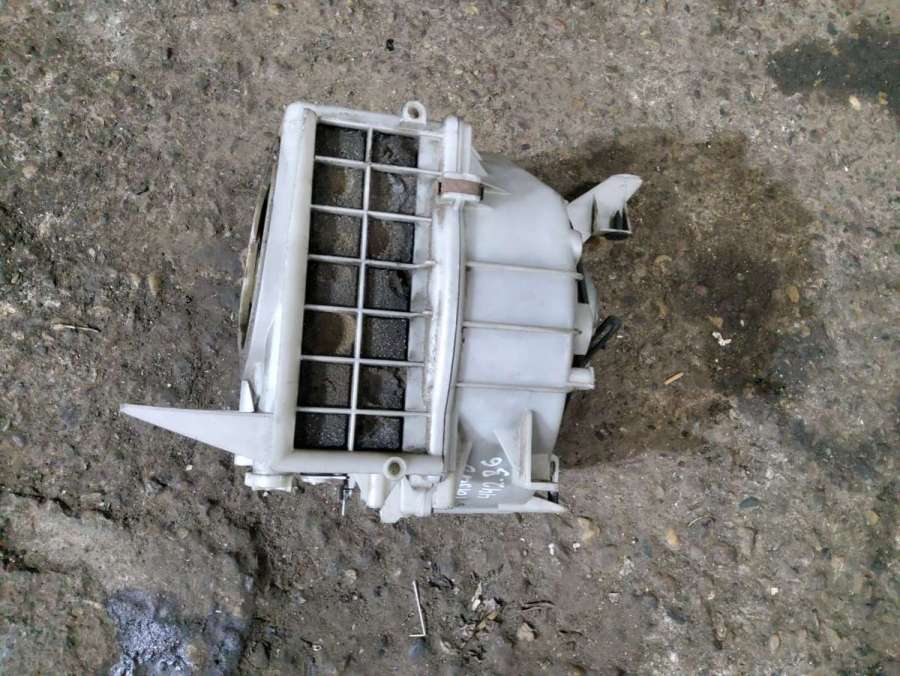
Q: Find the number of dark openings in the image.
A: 14